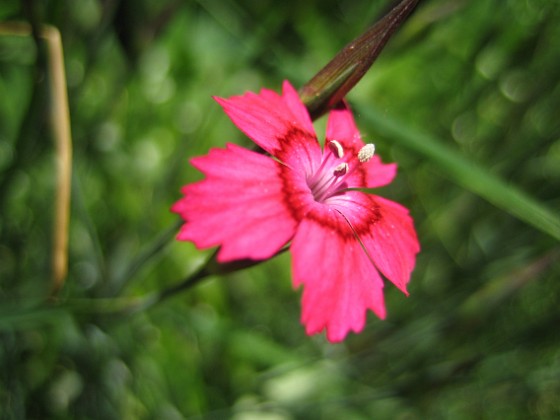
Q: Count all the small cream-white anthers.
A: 3